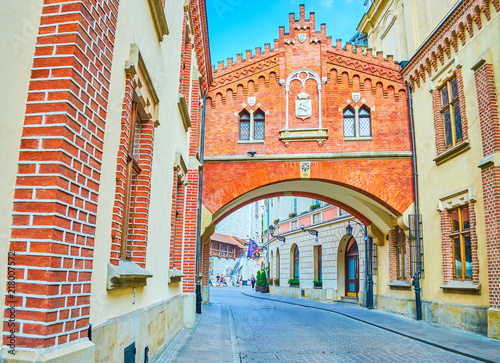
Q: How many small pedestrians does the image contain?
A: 5